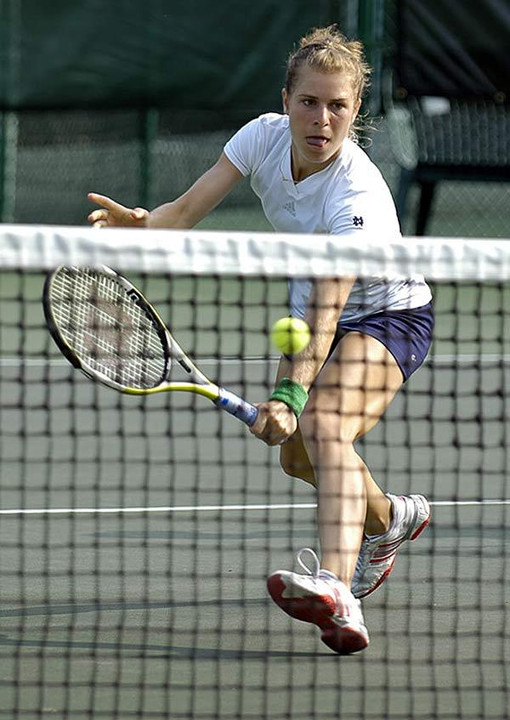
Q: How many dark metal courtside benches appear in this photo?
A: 1